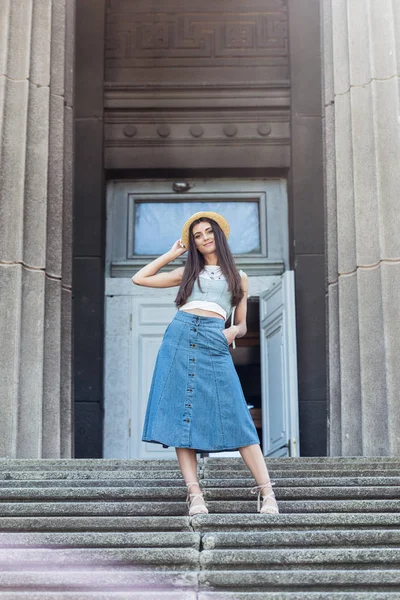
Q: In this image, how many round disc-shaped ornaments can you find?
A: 5